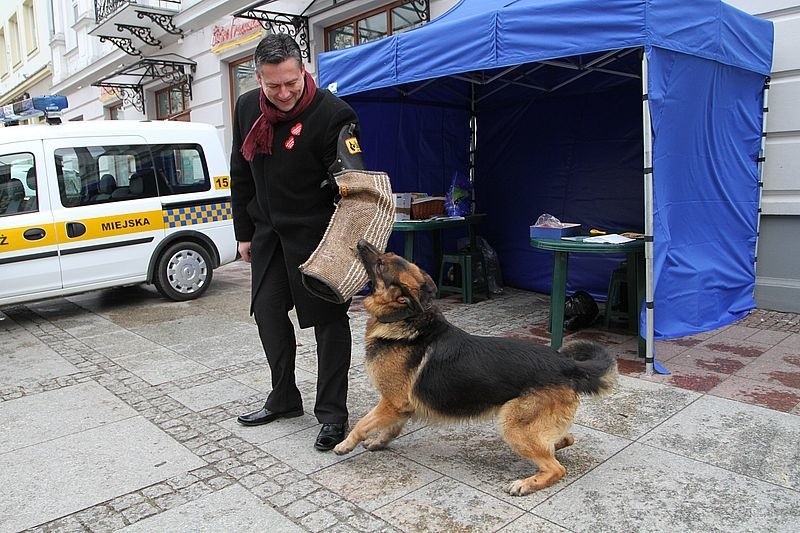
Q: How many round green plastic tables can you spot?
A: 2